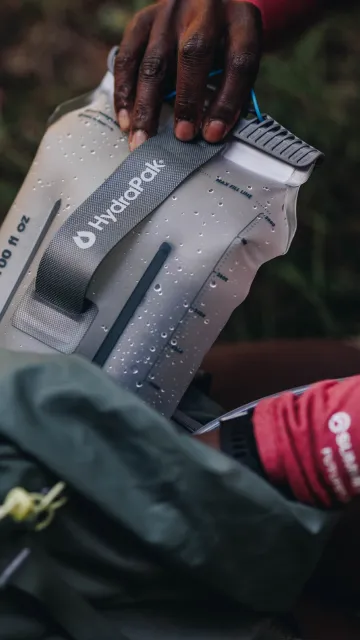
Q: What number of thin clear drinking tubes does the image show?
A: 1